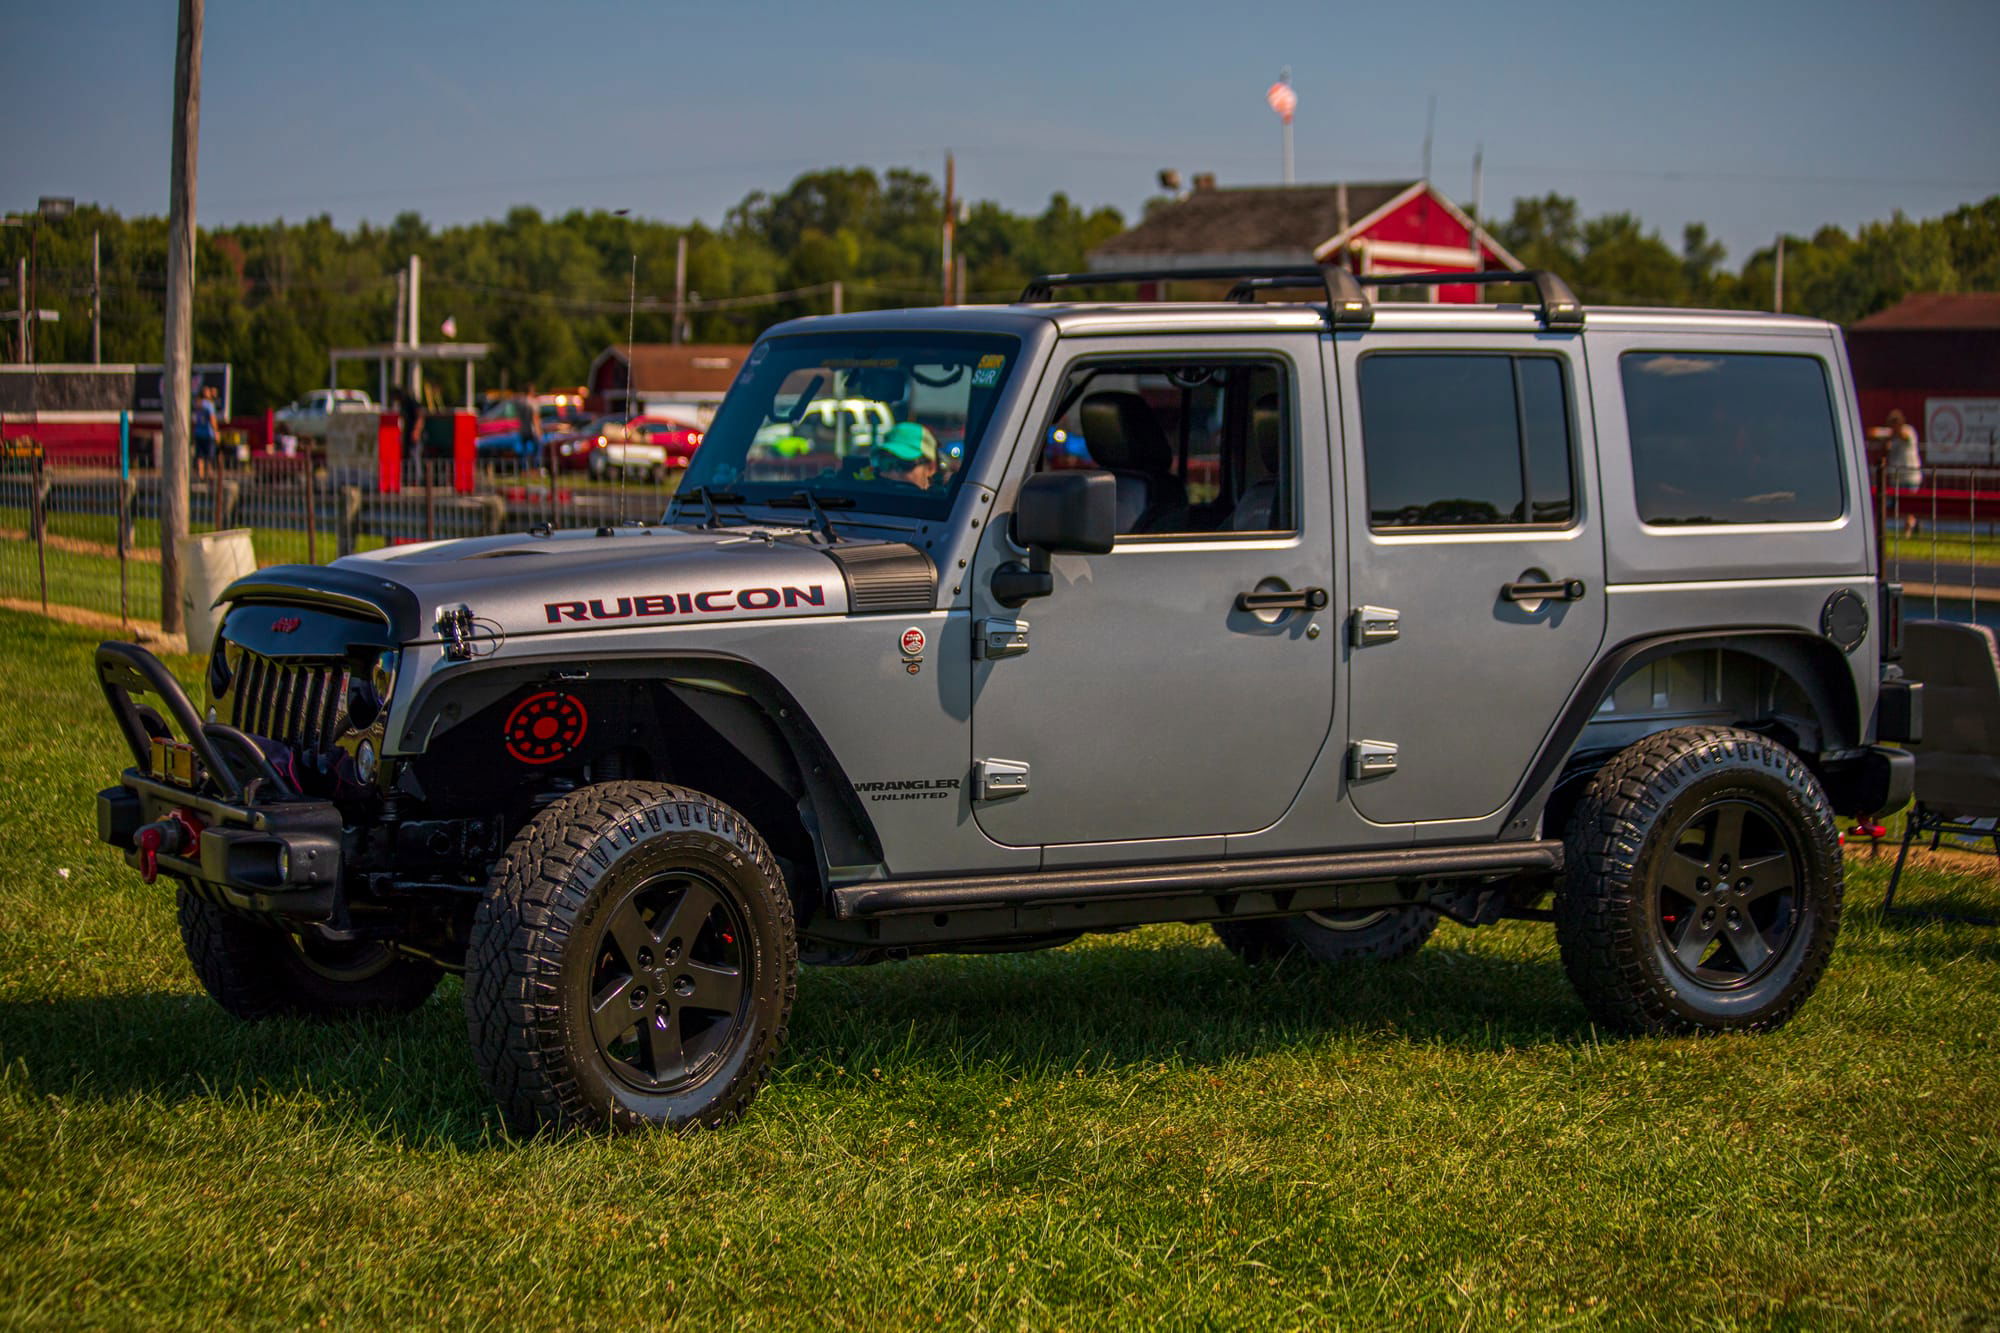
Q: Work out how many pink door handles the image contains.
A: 0